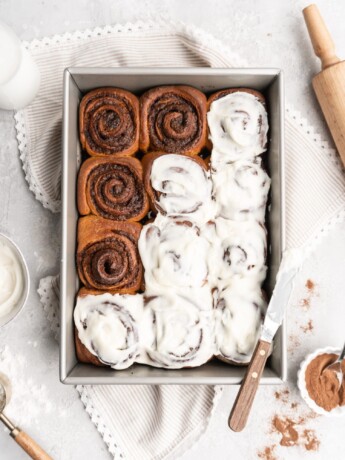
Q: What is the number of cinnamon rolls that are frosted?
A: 8